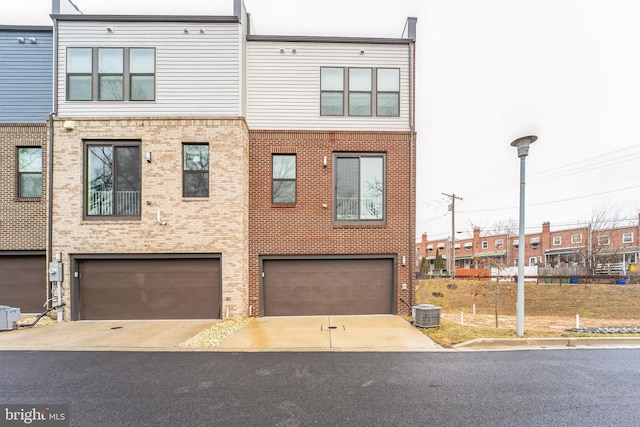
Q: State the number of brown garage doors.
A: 3